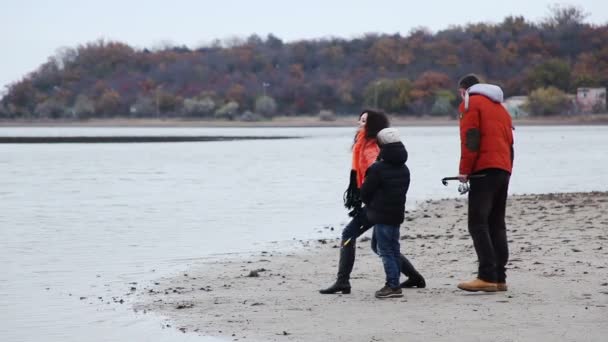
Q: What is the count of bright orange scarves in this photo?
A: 1